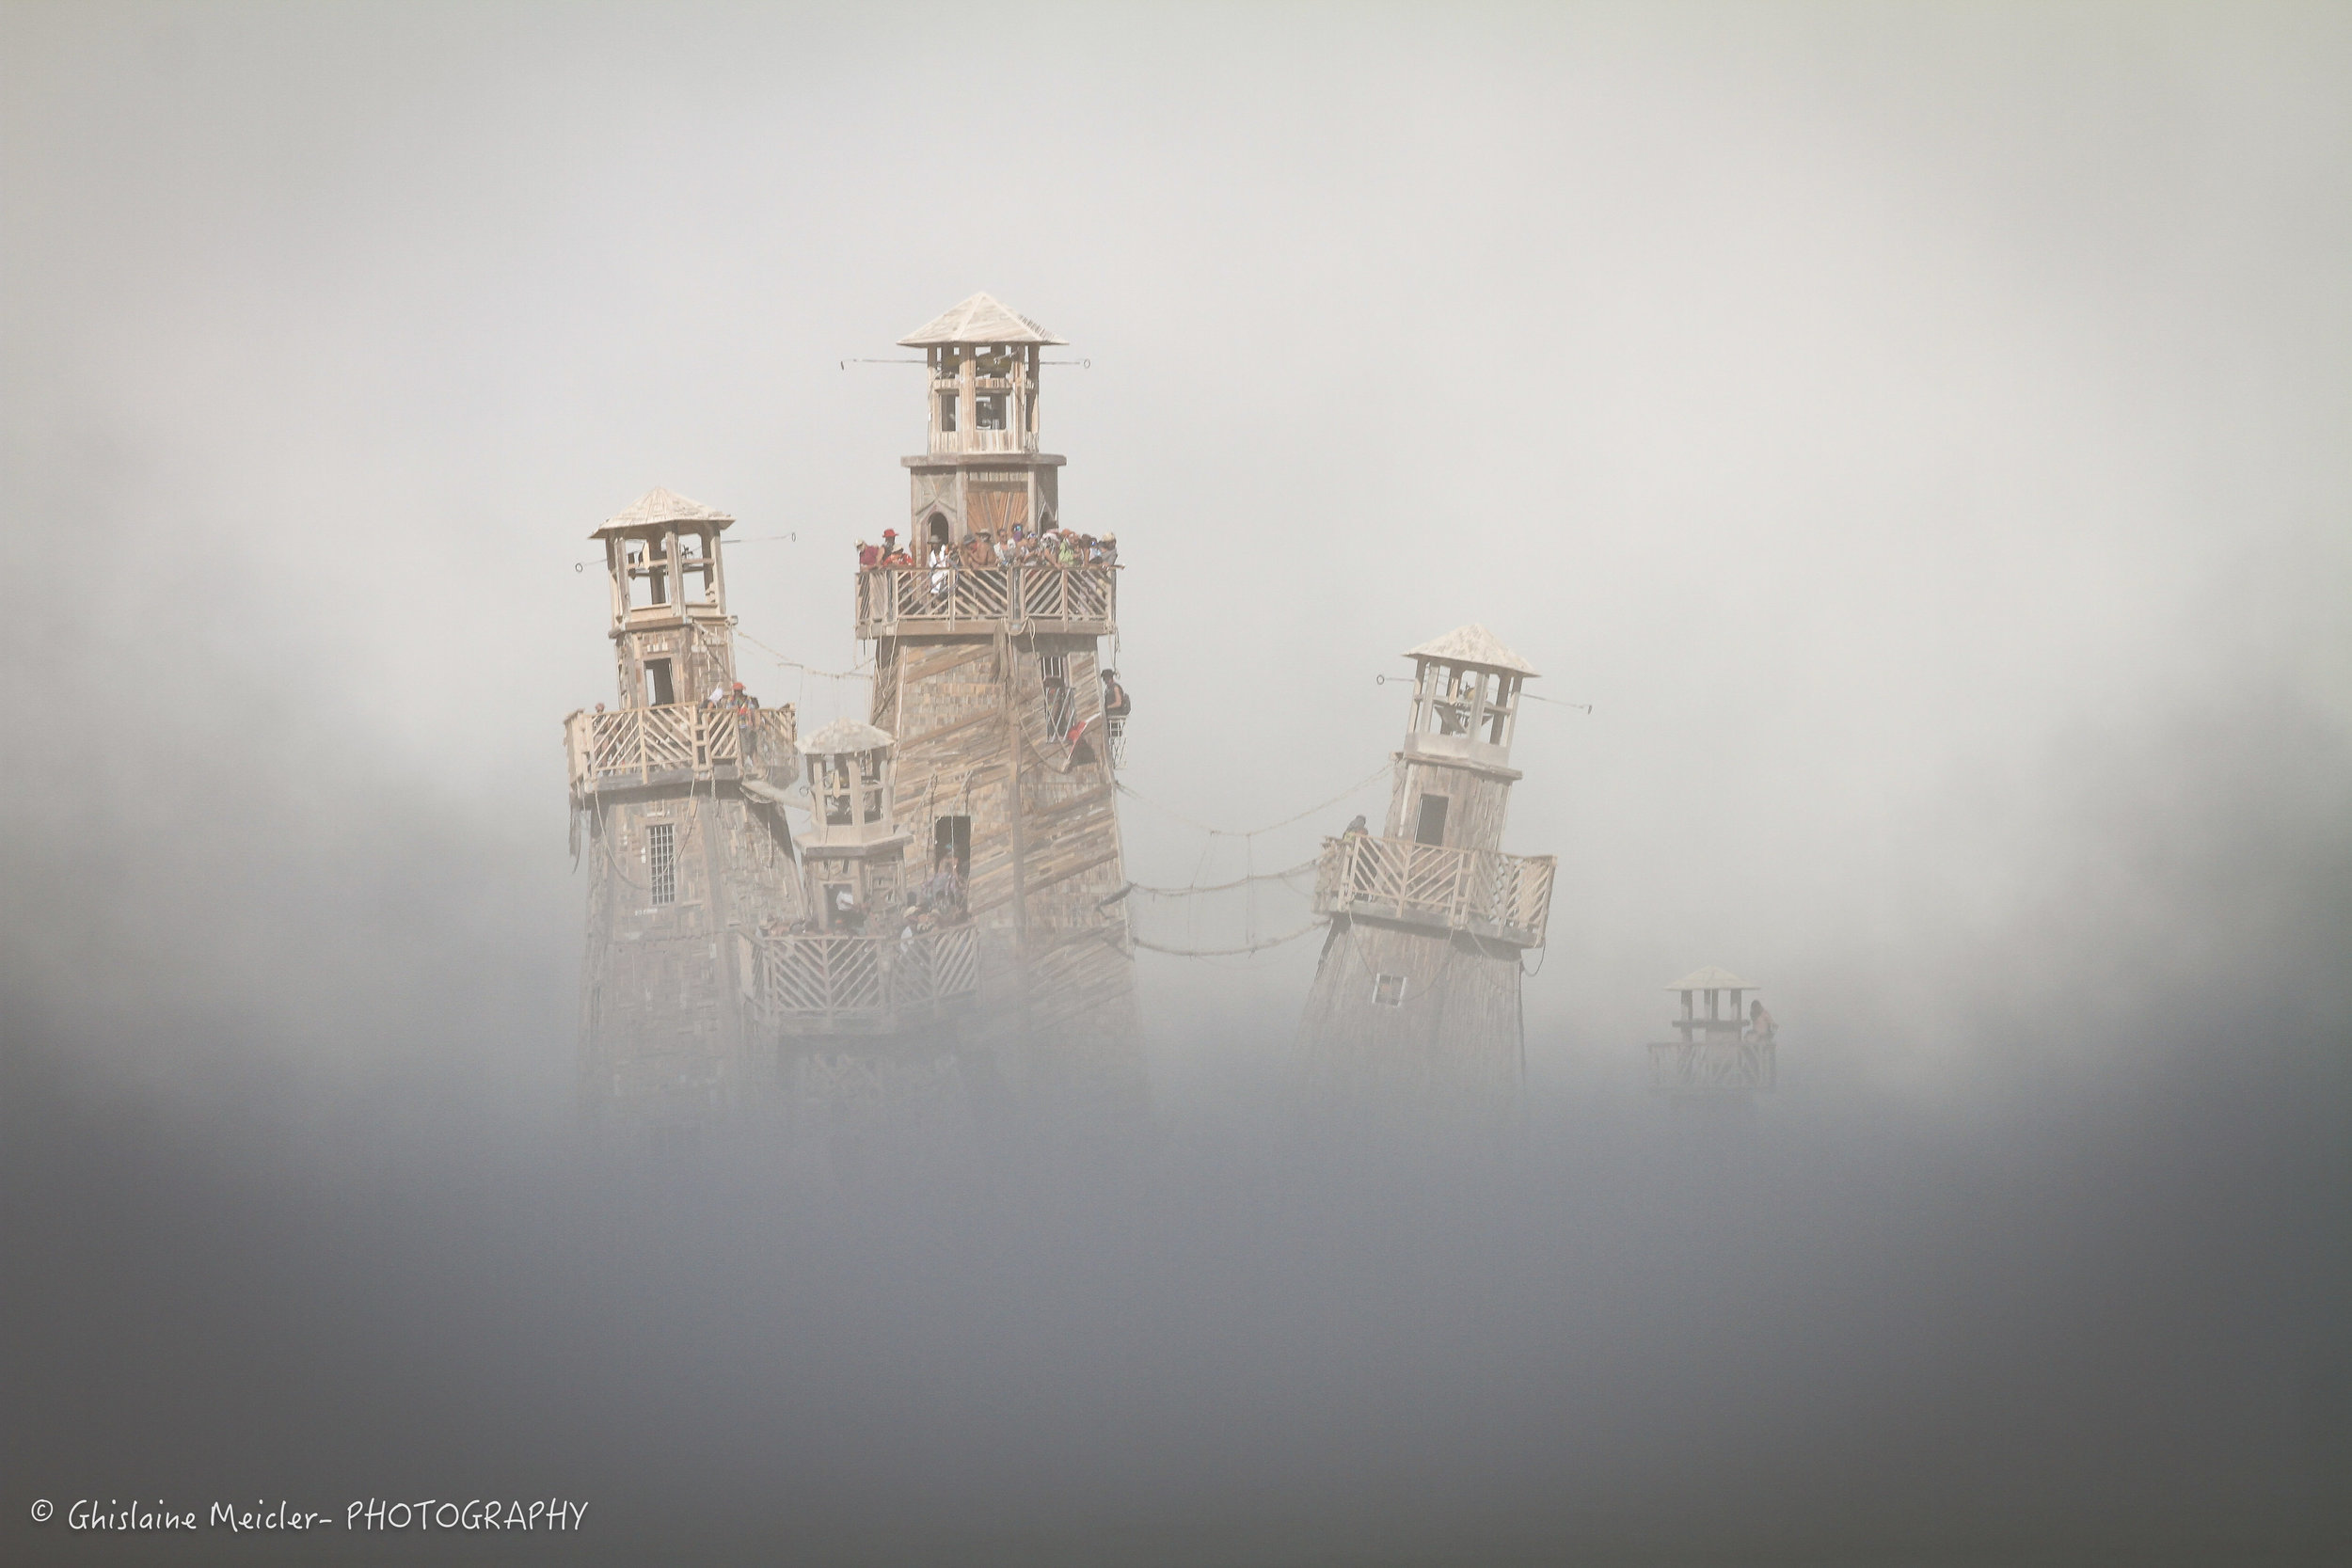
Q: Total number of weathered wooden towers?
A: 5